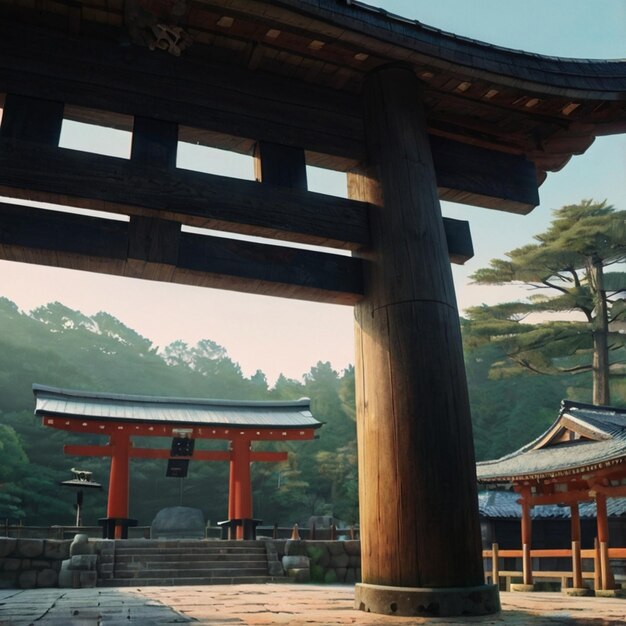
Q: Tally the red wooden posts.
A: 5